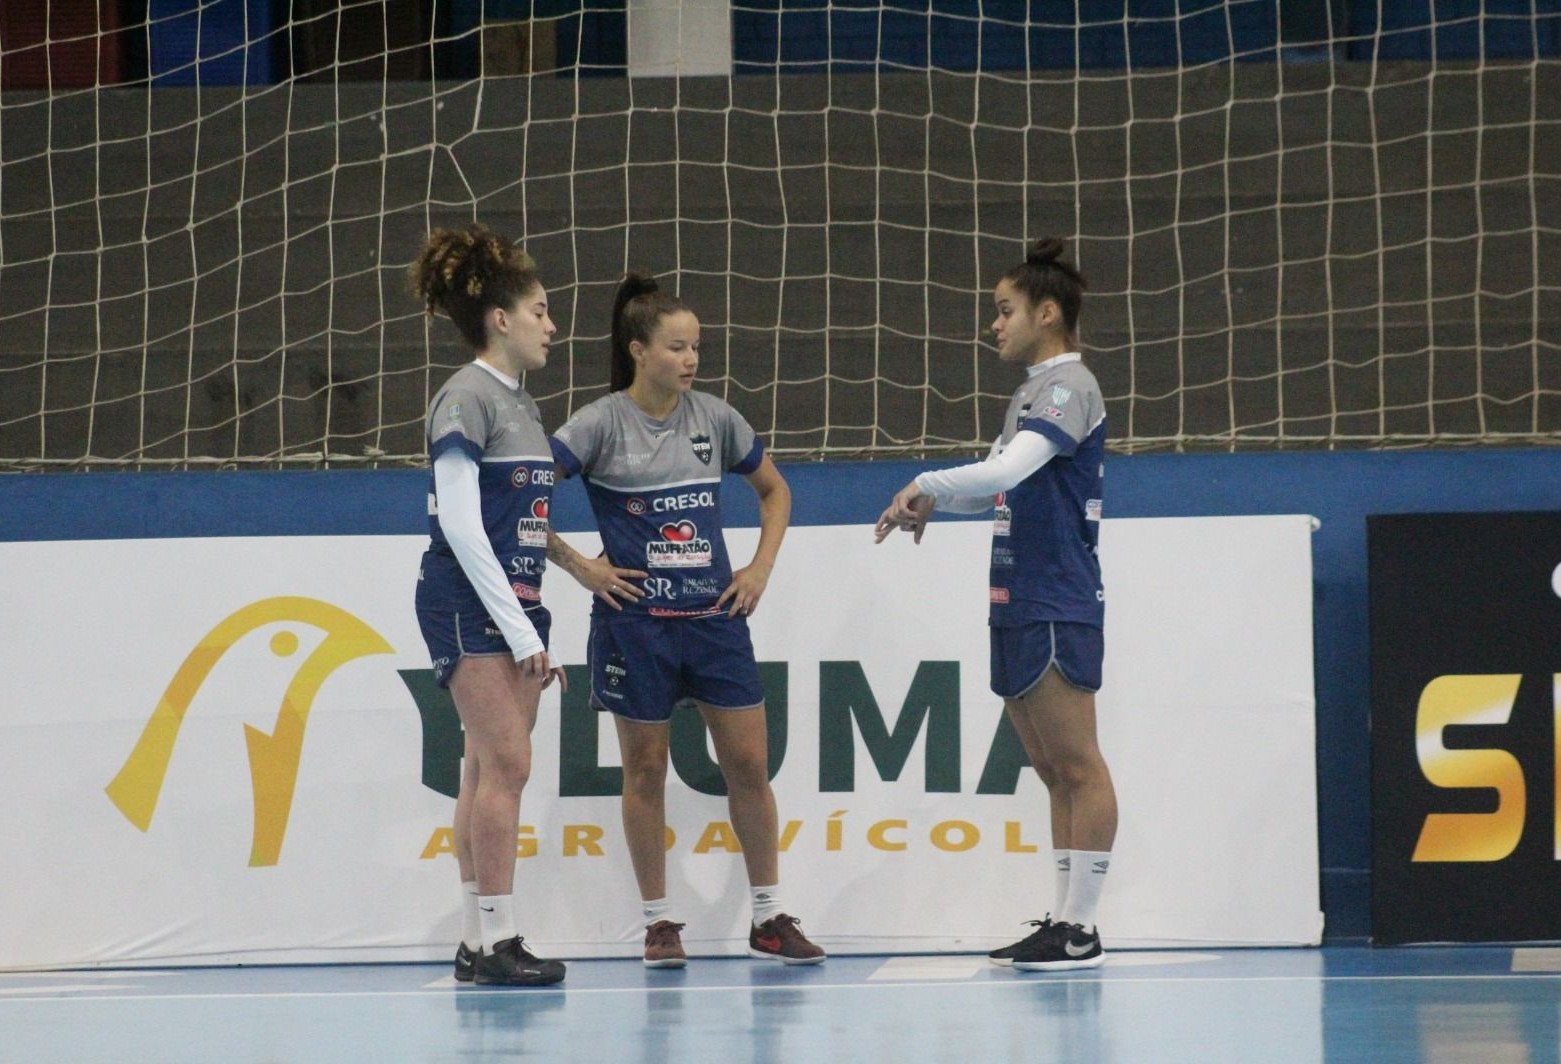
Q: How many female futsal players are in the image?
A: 3